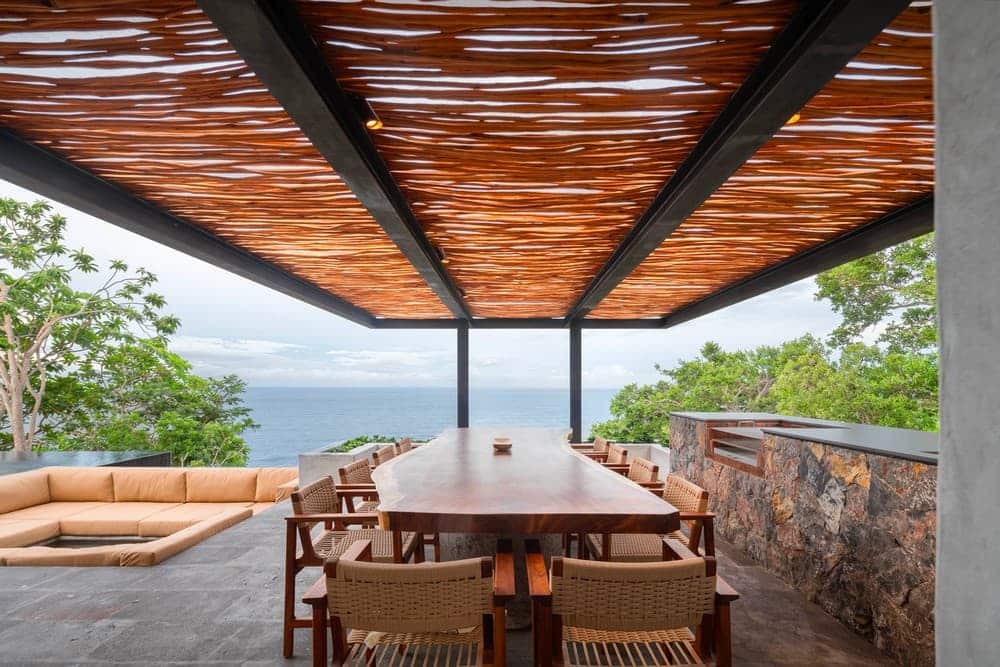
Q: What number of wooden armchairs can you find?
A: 10